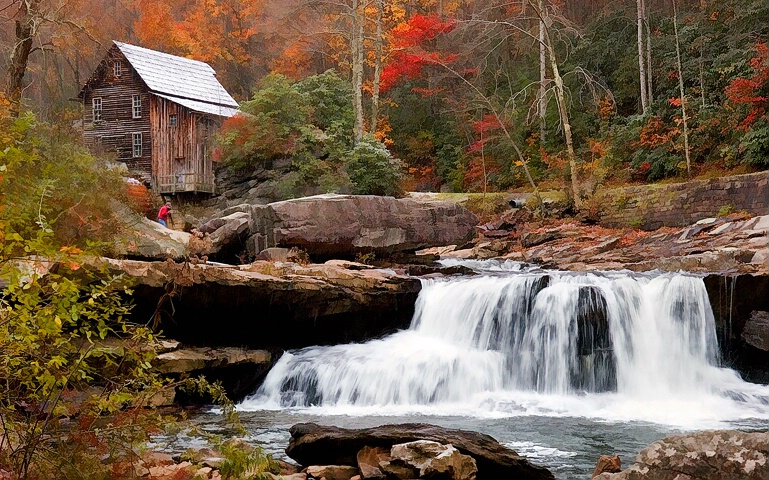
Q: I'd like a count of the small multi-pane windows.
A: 5